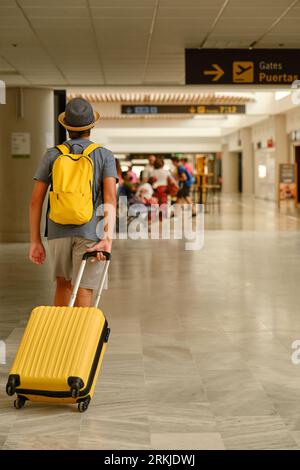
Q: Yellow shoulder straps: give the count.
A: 2